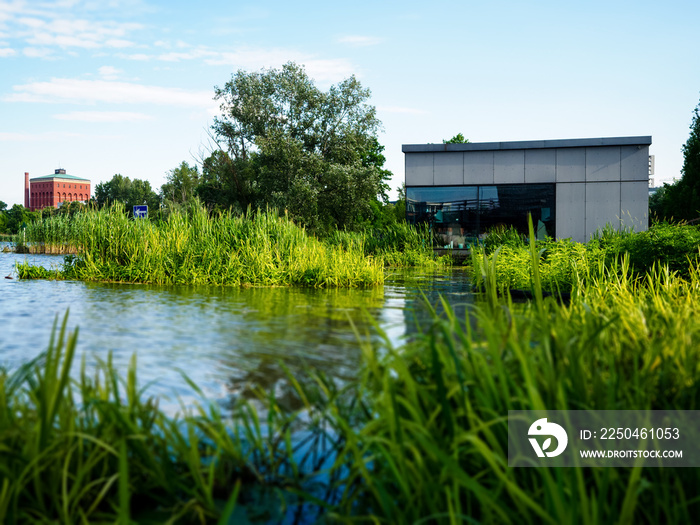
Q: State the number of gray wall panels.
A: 11